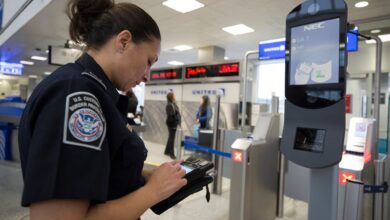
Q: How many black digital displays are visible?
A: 2